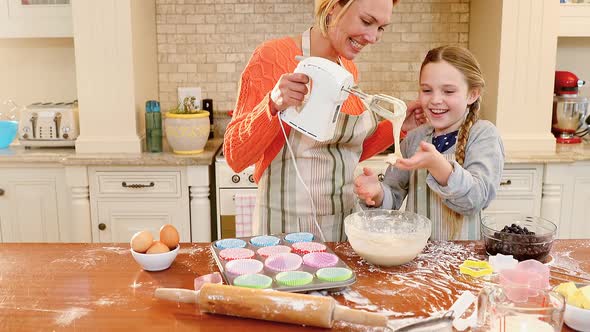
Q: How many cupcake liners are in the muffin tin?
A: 12